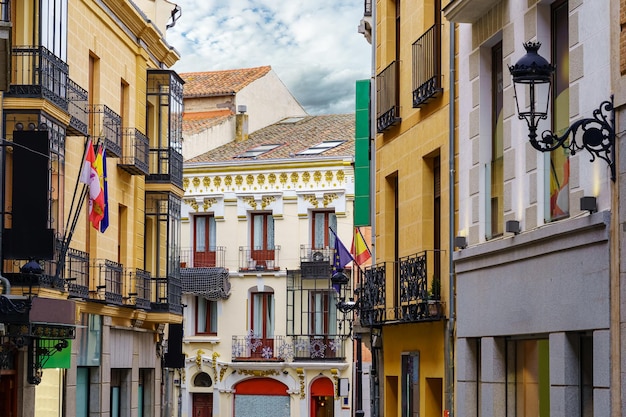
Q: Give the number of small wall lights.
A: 3